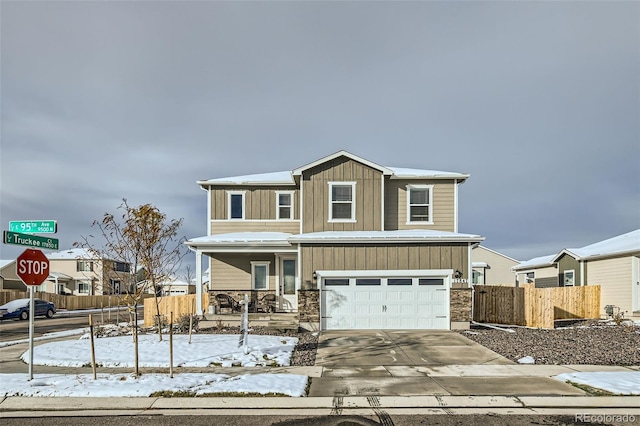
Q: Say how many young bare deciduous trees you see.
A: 2